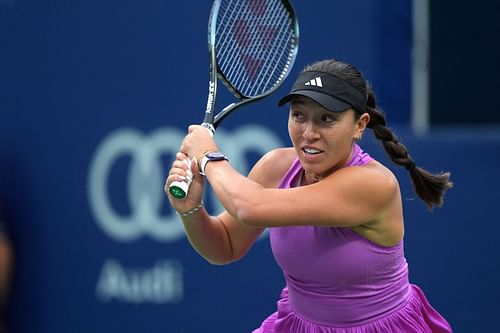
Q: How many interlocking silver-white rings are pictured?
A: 4